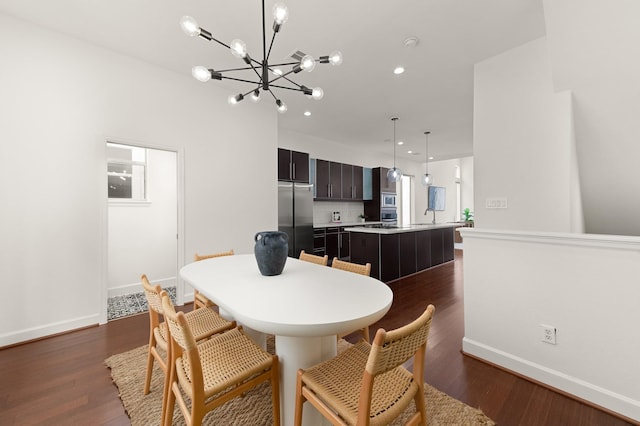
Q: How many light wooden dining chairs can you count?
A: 6